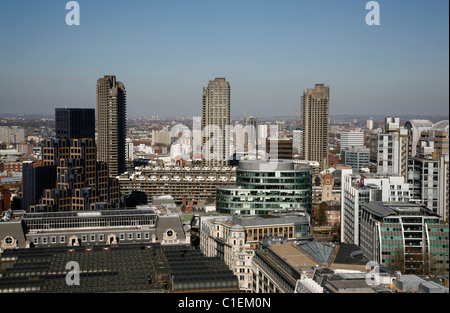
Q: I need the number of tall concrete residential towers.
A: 3